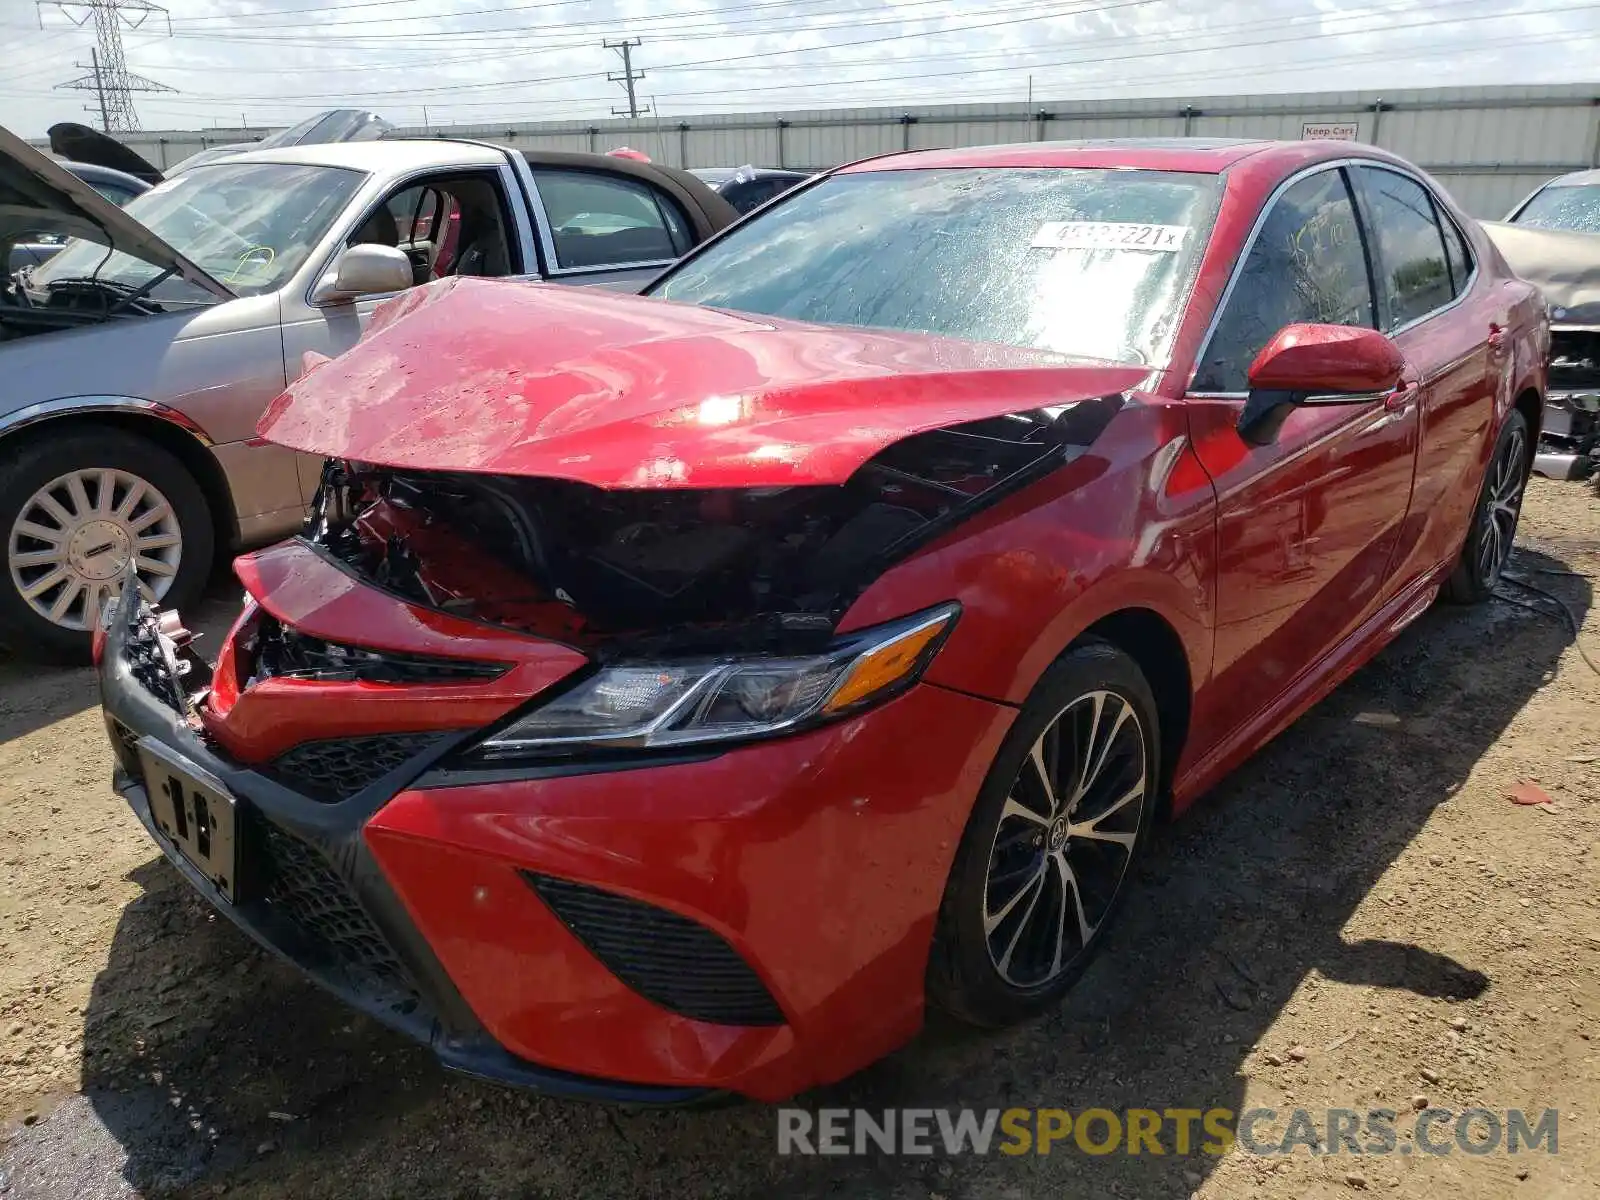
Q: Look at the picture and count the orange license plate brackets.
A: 0